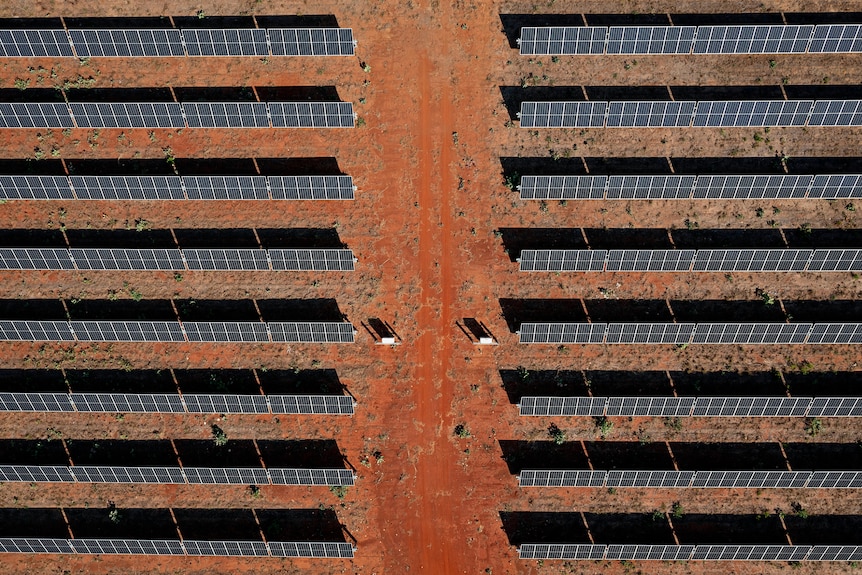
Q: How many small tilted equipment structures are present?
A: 2